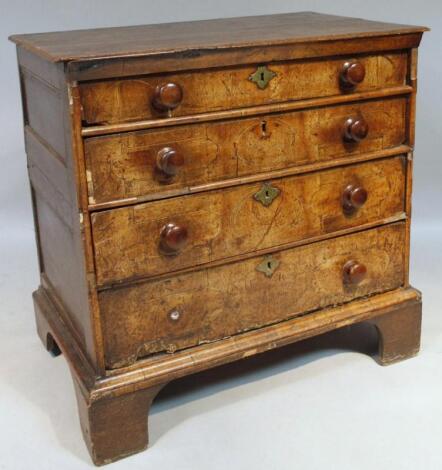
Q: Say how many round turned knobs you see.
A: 7